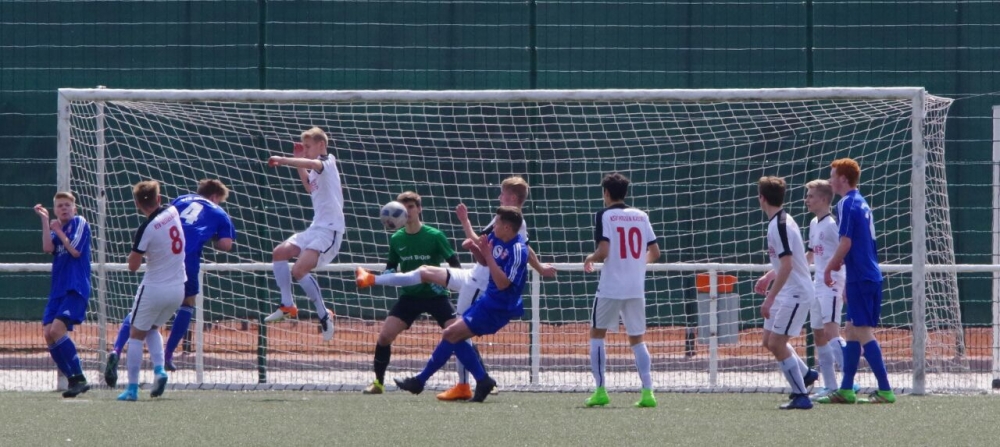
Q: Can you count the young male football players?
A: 11